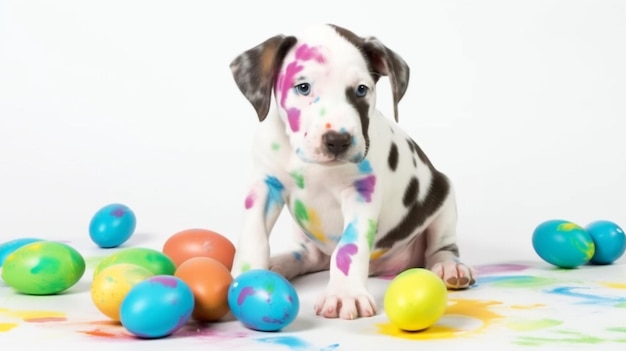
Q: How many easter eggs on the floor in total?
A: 12